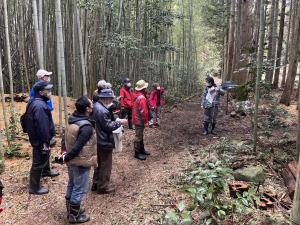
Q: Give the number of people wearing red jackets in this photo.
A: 3